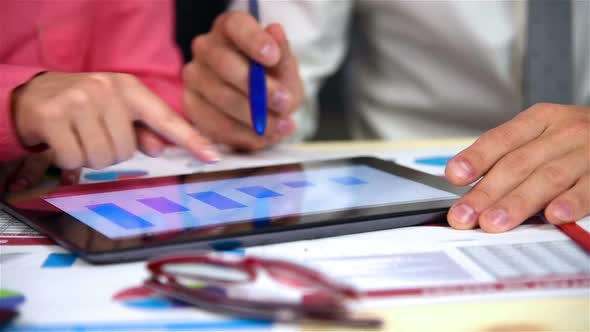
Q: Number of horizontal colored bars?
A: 6